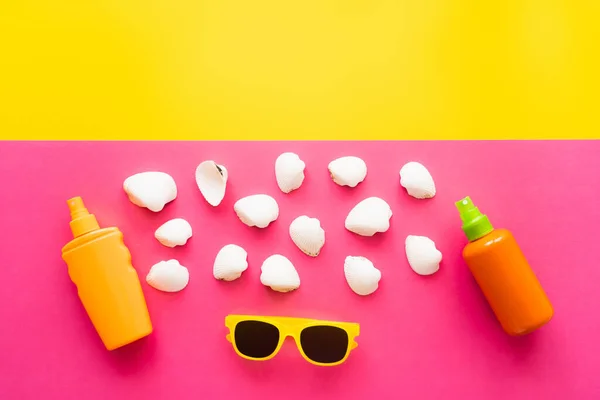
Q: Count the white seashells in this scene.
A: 14